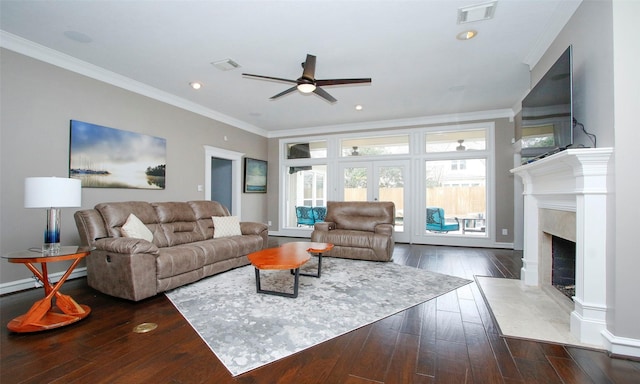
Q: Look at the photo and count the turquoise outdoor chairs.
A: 3